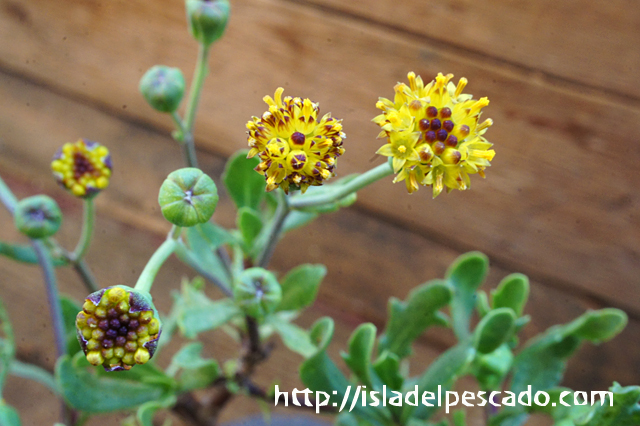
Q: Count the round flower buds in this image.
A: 5